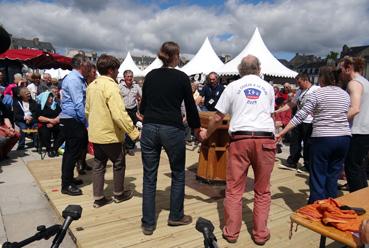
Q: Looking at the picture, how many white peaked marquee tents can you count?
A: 4